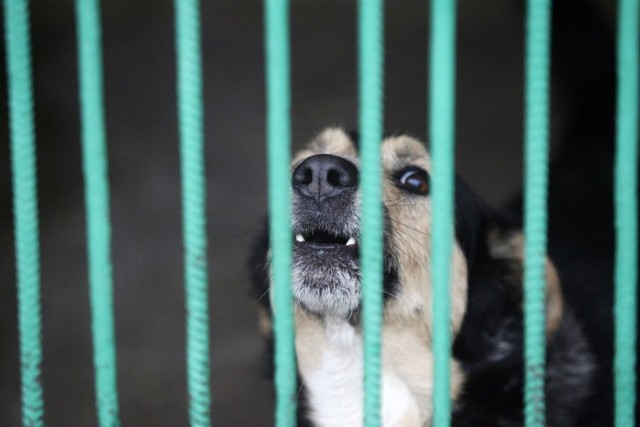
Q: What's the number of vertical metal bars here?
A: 8